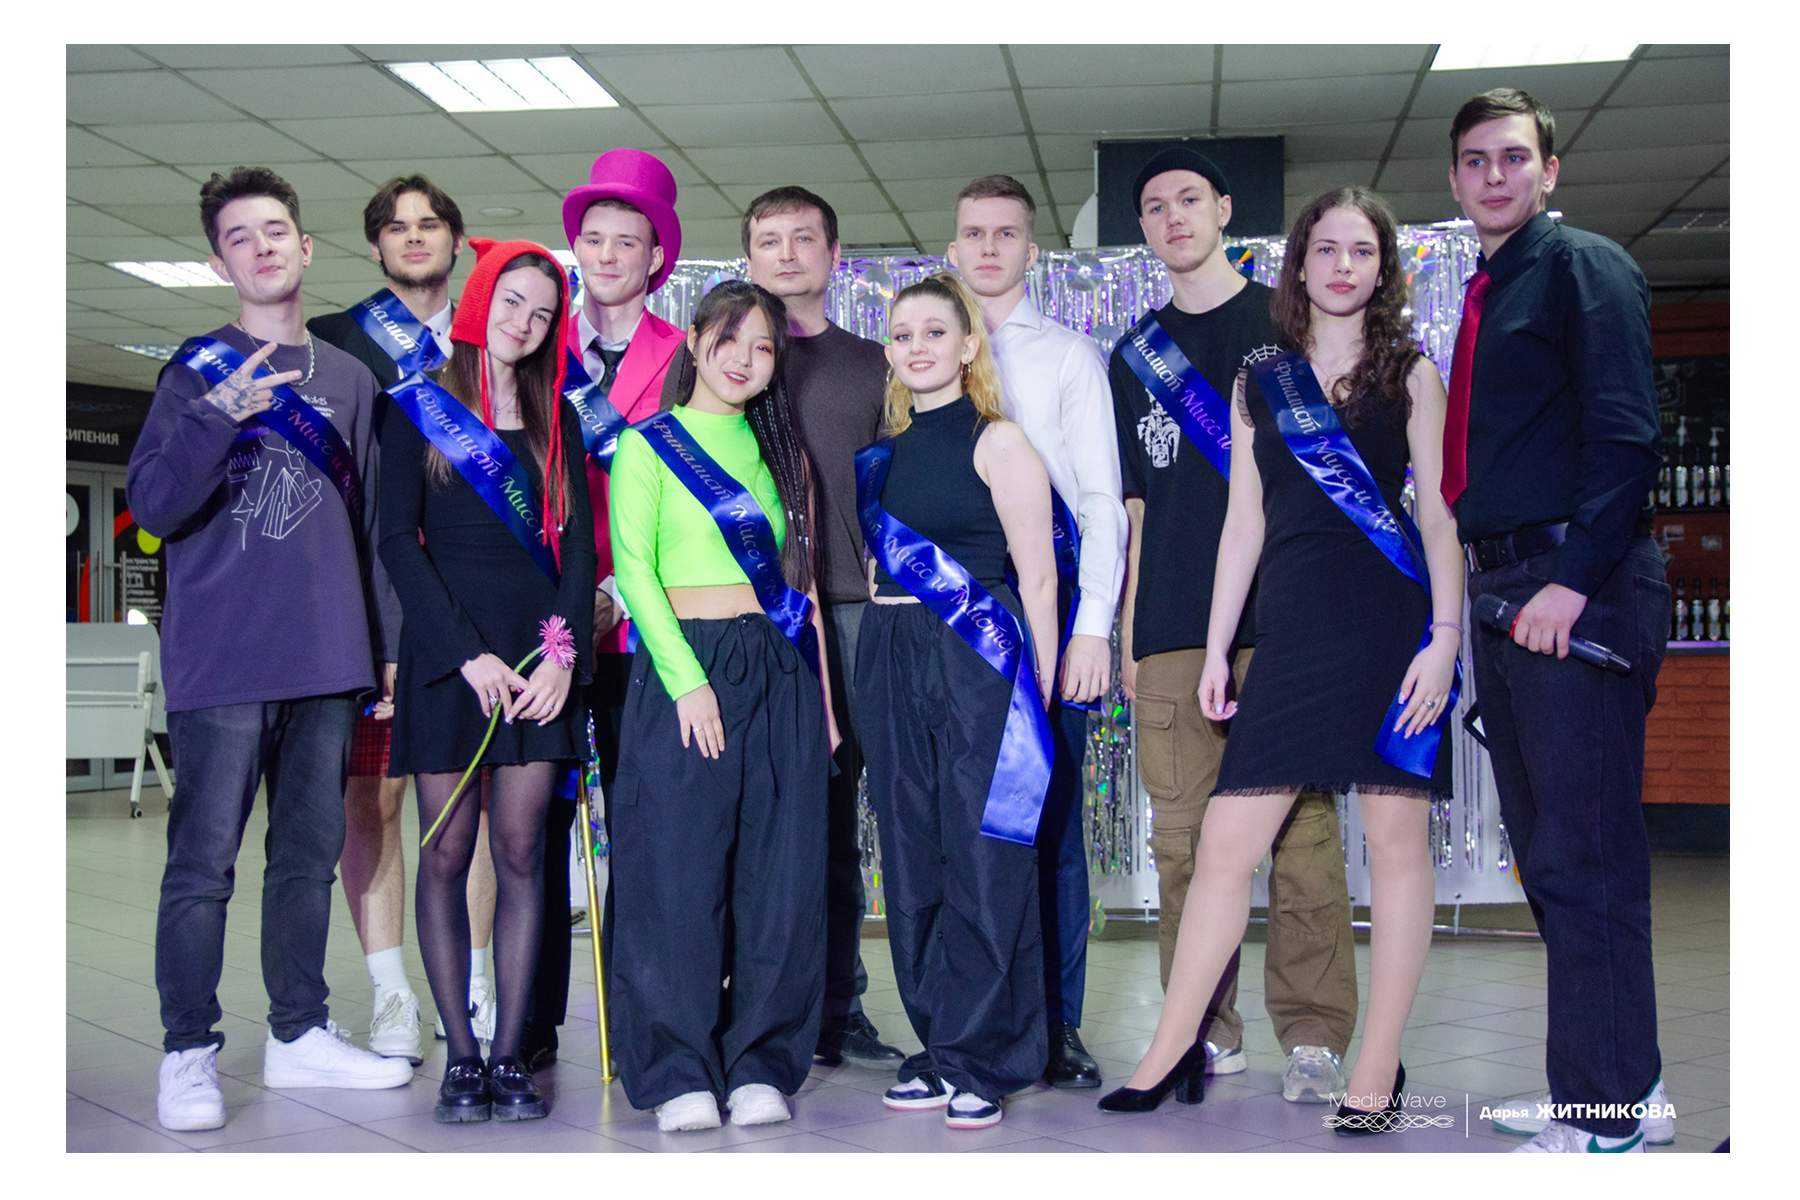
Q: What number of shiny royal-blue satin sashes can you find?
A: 9